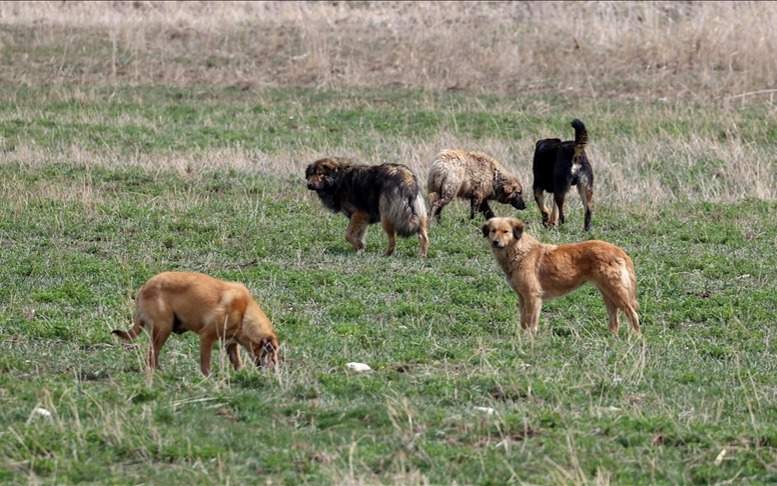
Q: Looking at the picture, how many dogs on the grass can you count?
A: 5